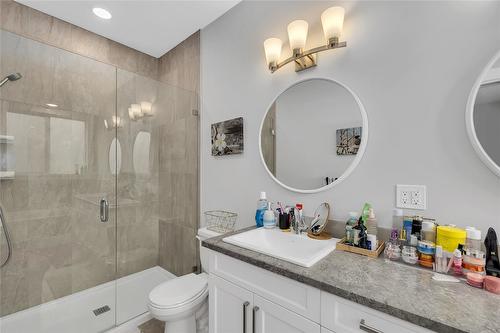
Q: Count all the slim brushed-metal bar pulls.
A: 3